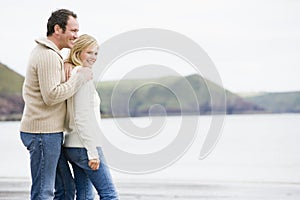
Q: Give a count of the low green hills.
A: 3